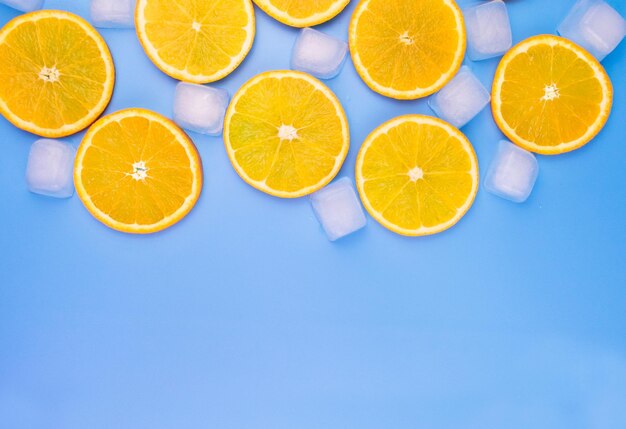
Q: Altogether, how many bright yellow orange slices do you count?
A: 8